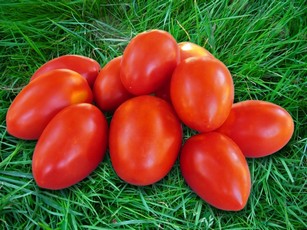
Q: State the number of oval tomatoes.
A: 10